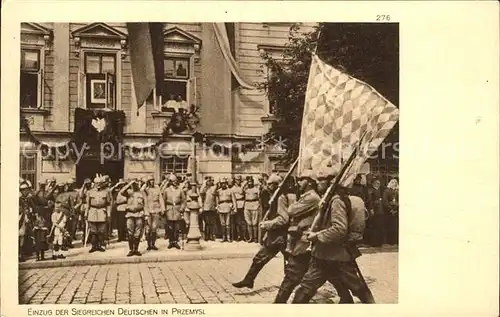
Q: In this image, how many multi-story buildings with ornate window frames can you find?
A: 1